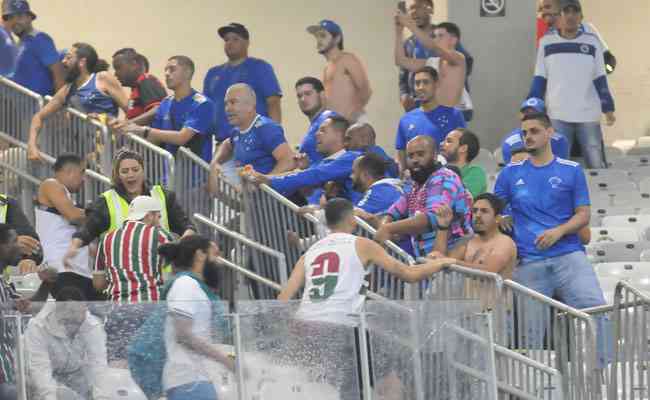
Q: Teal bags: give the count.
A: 1